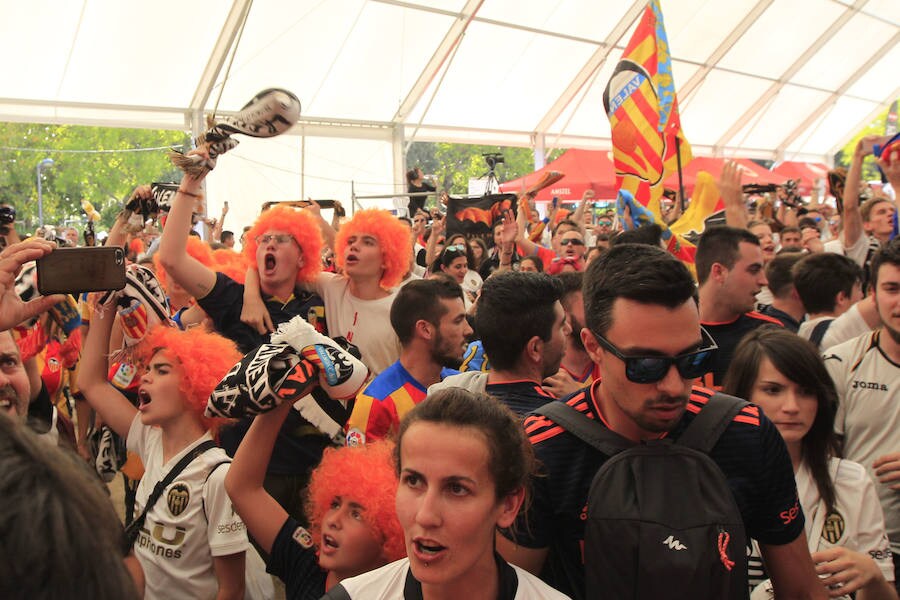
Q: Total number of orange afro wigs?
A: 6